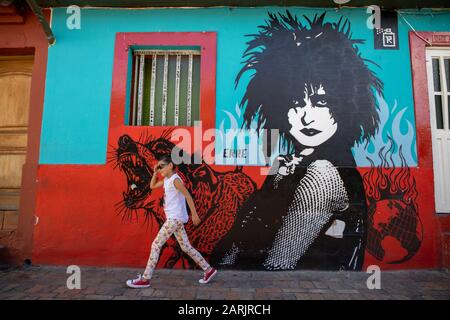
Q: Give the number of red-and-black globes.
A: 1